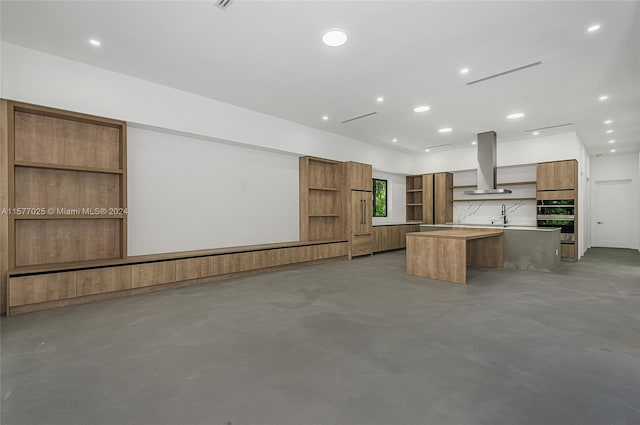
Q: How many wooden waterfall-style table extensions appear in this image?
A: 1